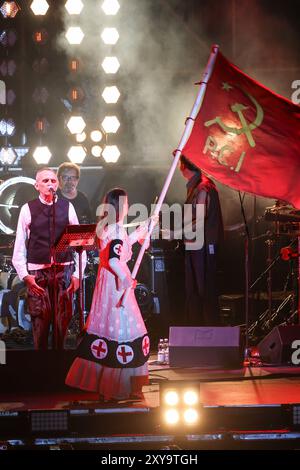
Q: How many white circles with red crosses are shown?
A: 4